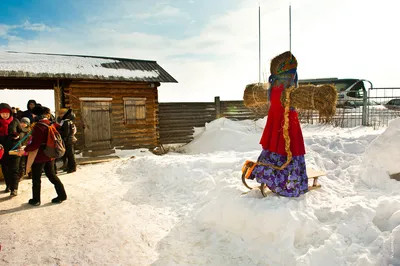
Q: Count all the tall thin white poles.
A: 2